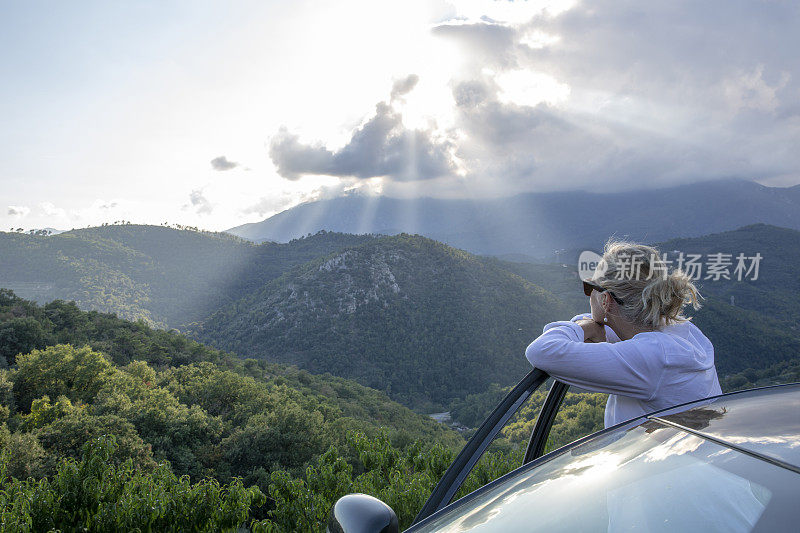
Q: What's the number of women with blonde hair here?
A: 1